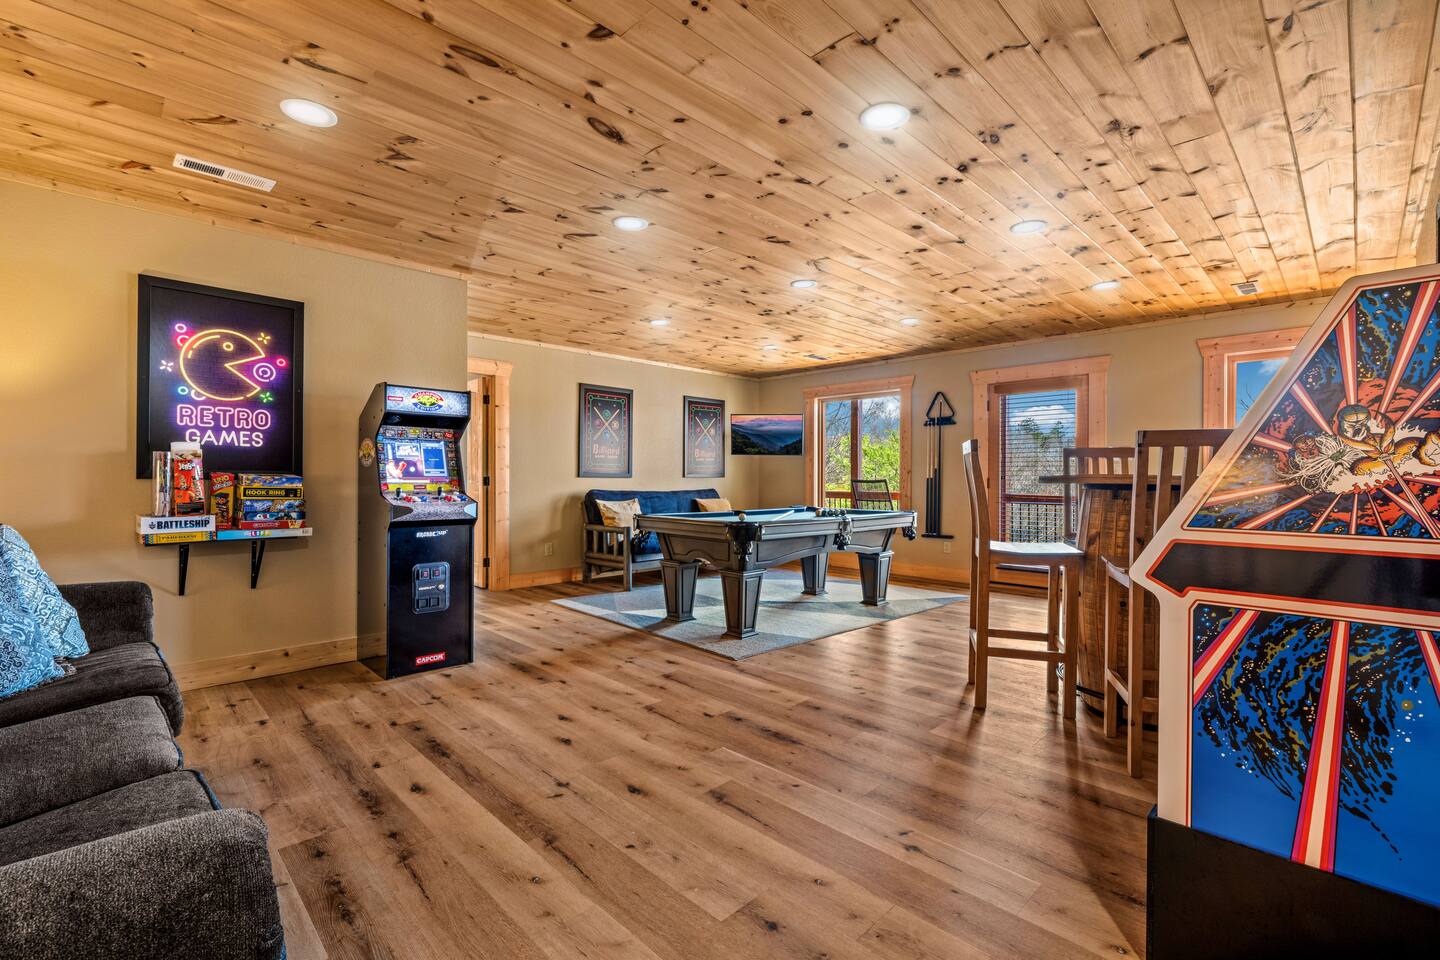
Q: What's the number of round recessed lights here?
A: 9